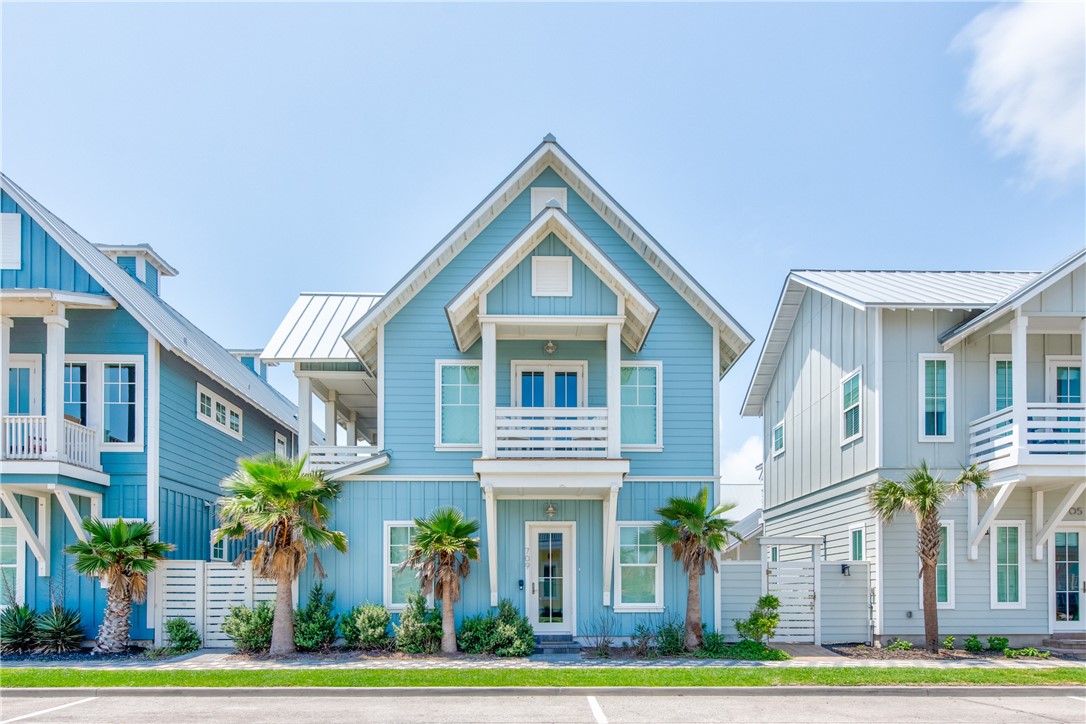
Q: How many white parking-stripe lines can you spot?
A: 3